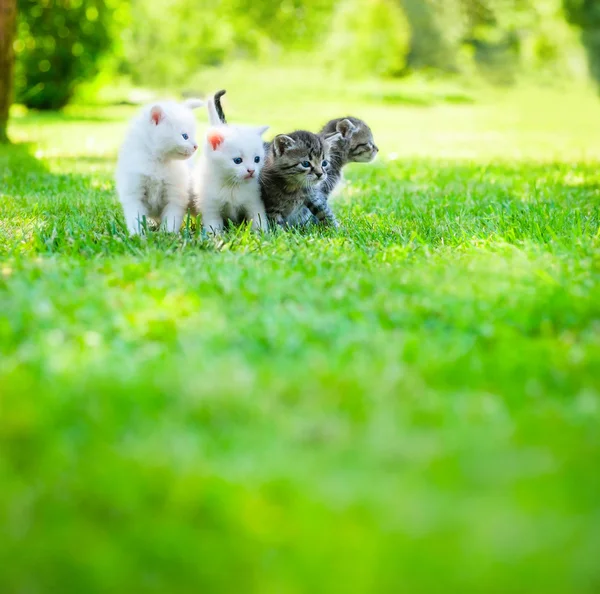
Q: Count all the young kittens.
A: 4